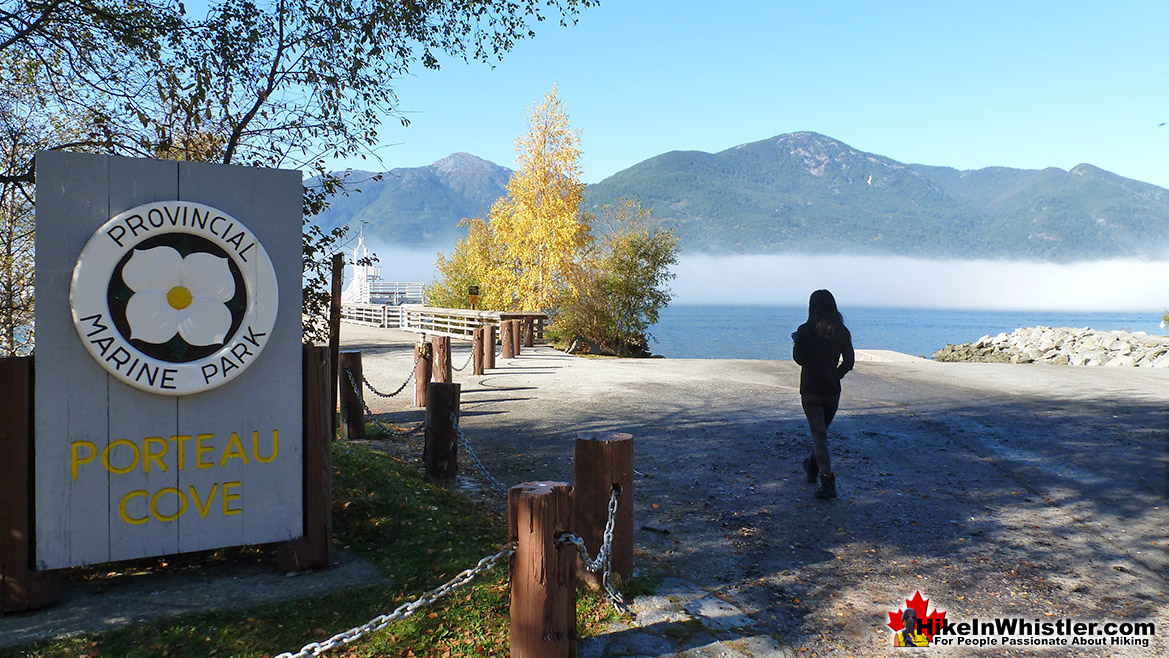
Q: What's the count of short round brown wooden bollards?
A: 11